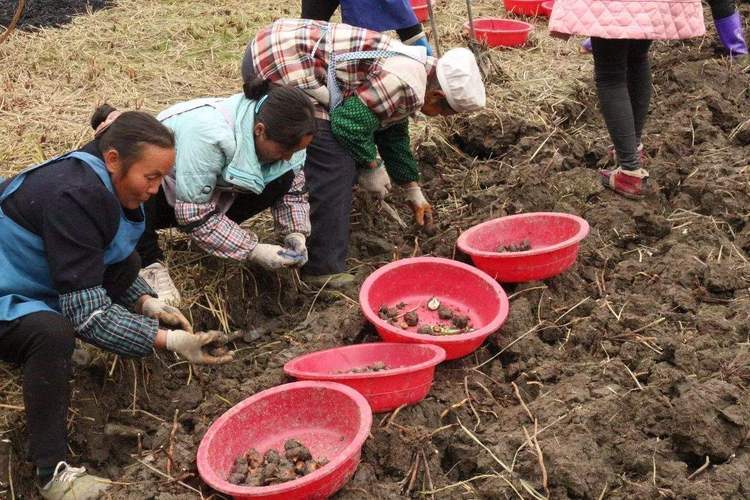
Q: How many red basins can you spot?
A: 8